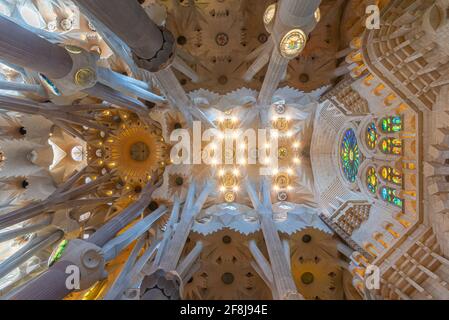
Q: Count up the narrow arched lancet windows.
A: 4